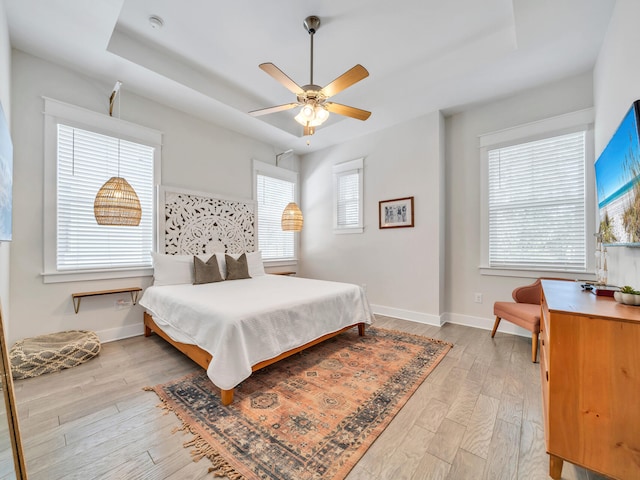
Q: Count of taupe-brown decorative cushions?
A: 2